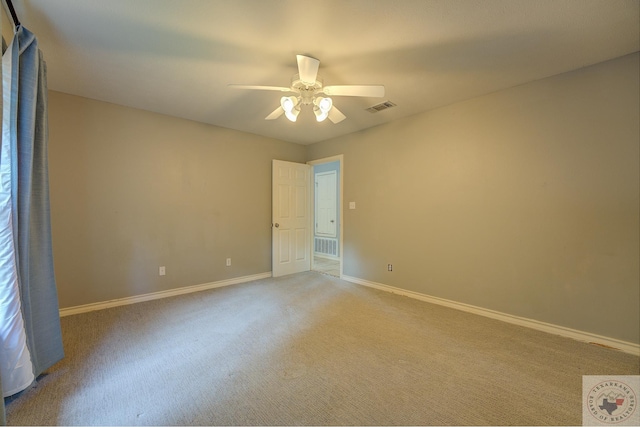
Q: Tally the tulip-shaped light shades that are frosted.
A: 4